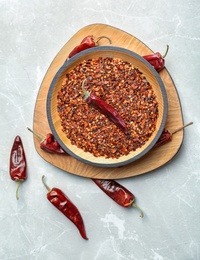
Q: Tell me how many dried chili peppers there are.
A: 8